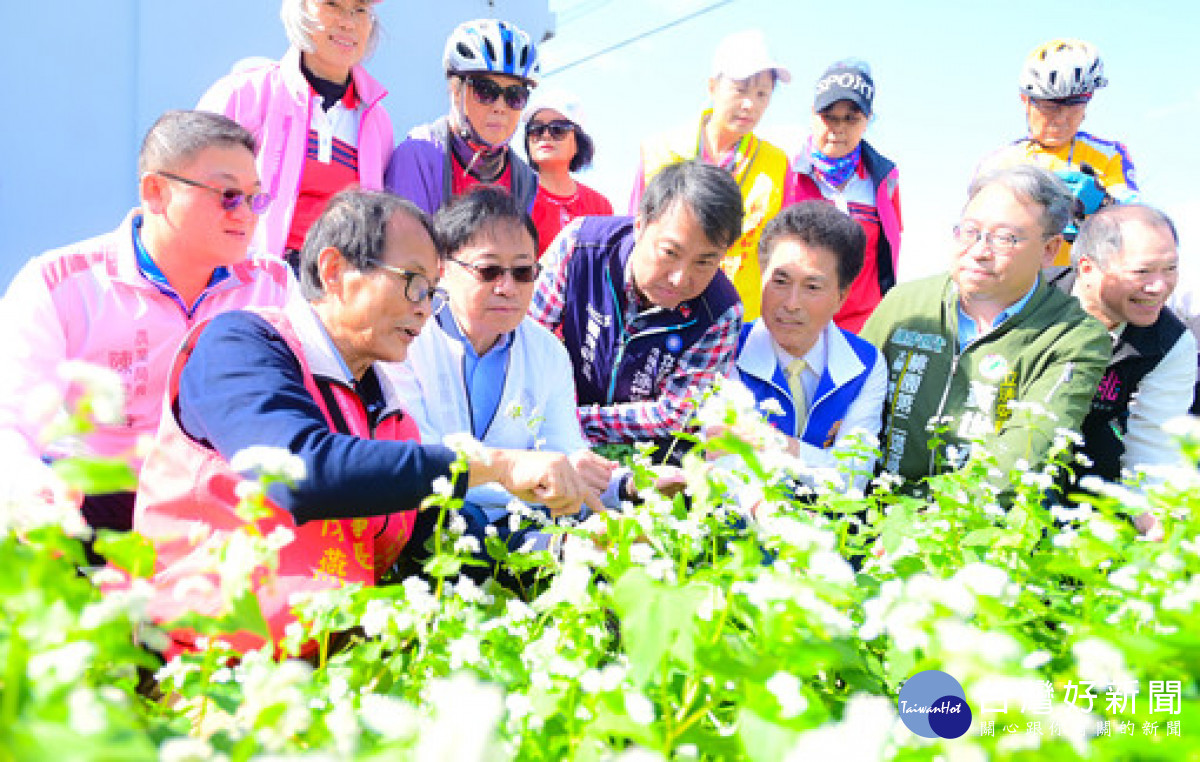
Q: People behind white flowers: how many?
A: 13